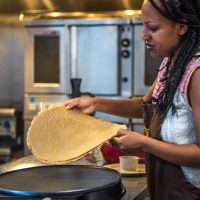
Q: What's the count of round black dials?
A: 2